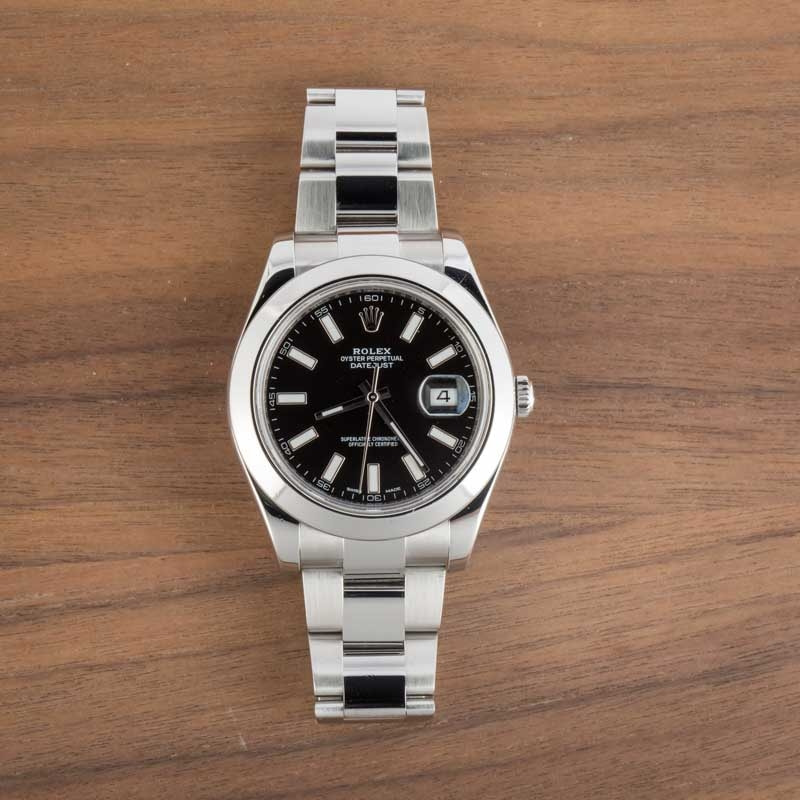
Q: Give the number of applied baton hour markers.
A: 10